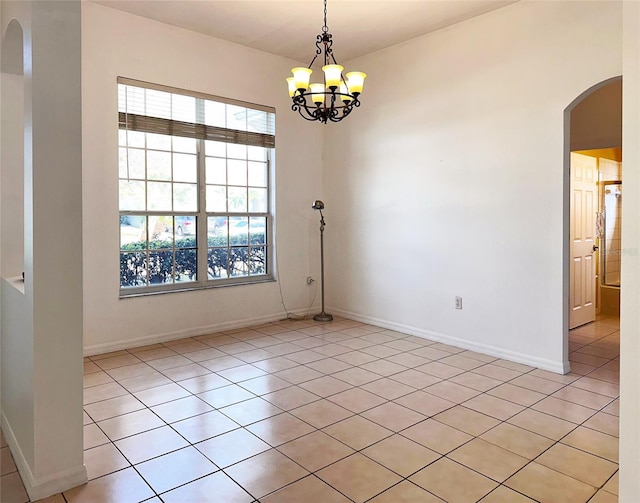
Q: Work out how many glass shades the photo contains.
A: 6